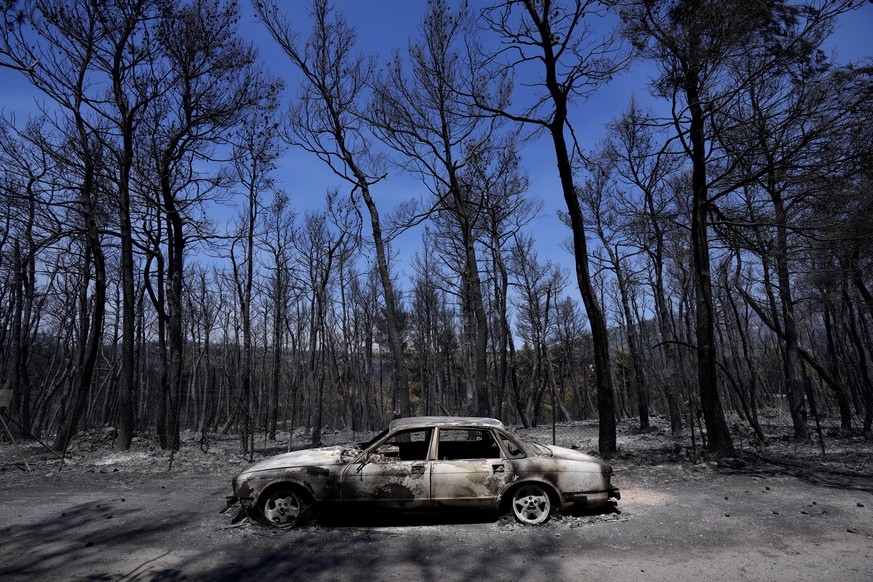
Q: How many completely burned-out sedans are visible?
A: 1